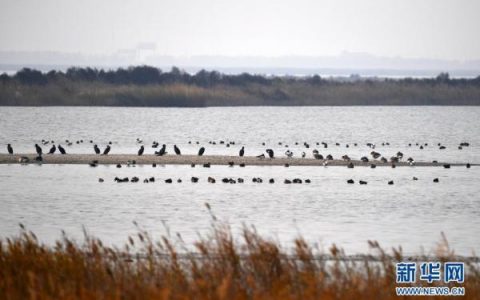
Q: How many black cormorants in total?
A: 12